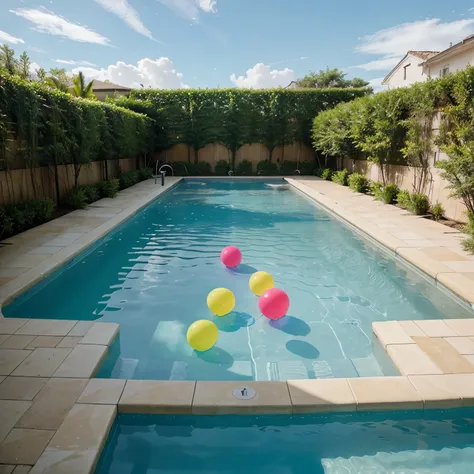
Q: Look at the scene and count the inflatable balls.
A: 5